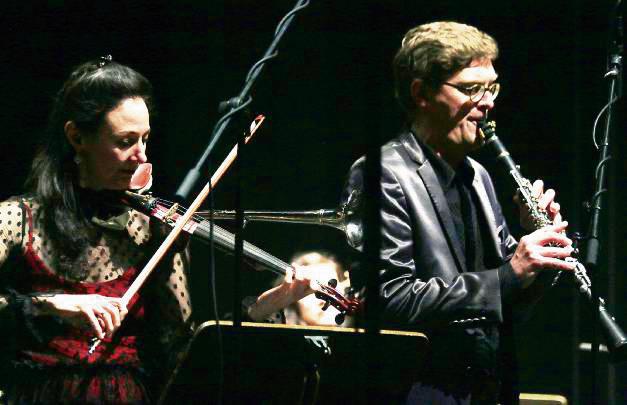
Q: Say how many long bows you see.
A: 1